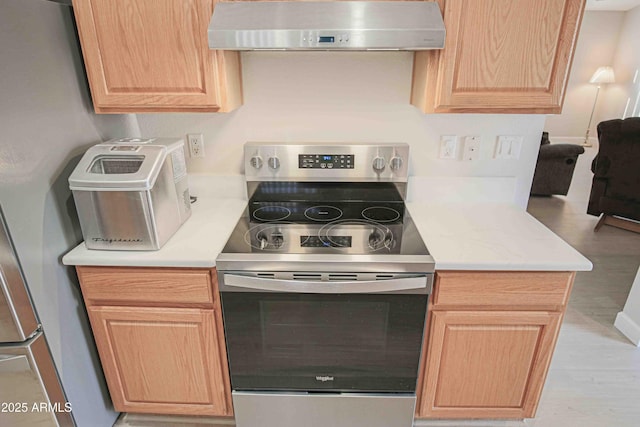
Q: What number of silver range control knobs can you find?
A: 4